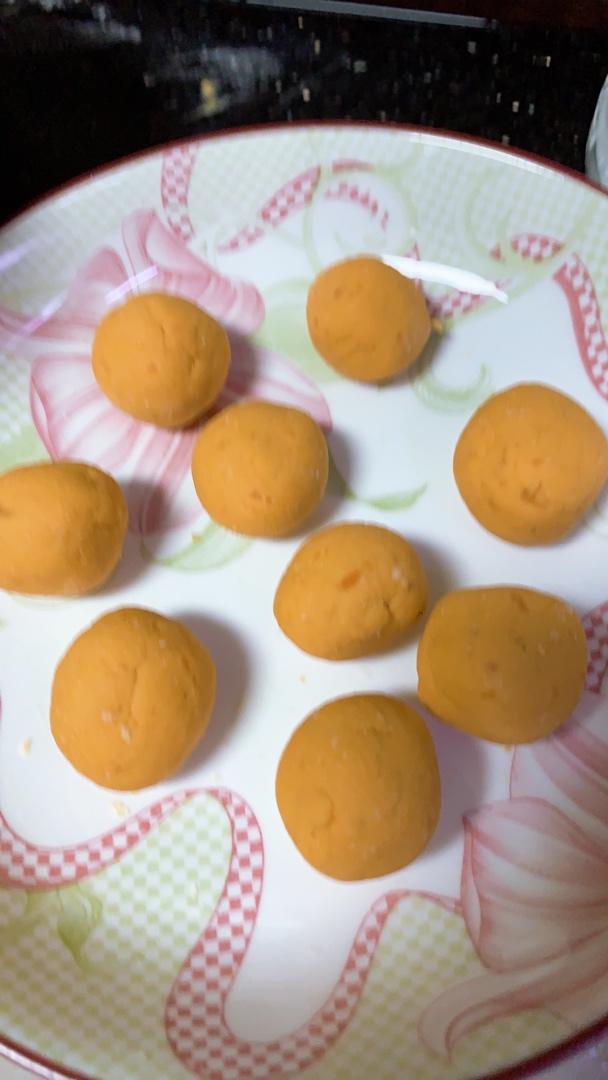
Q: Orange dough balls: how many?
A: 9